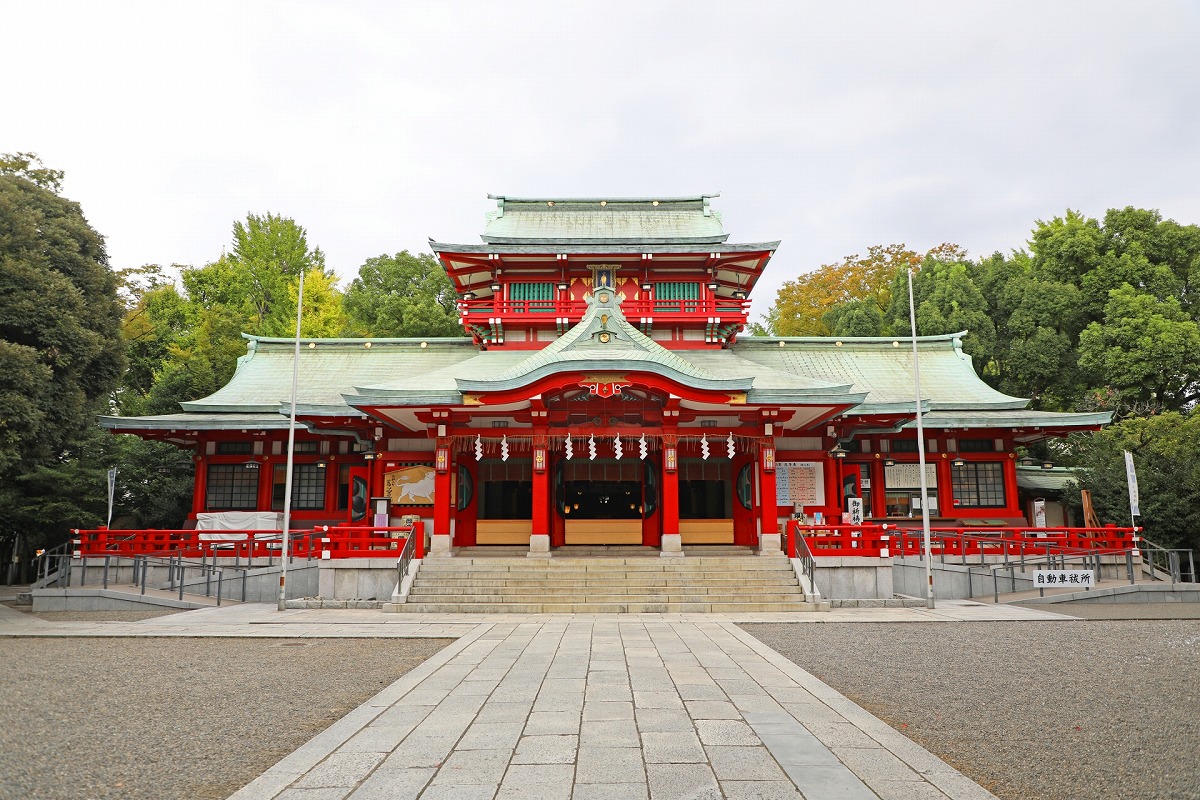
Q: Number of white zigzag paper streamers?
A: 8